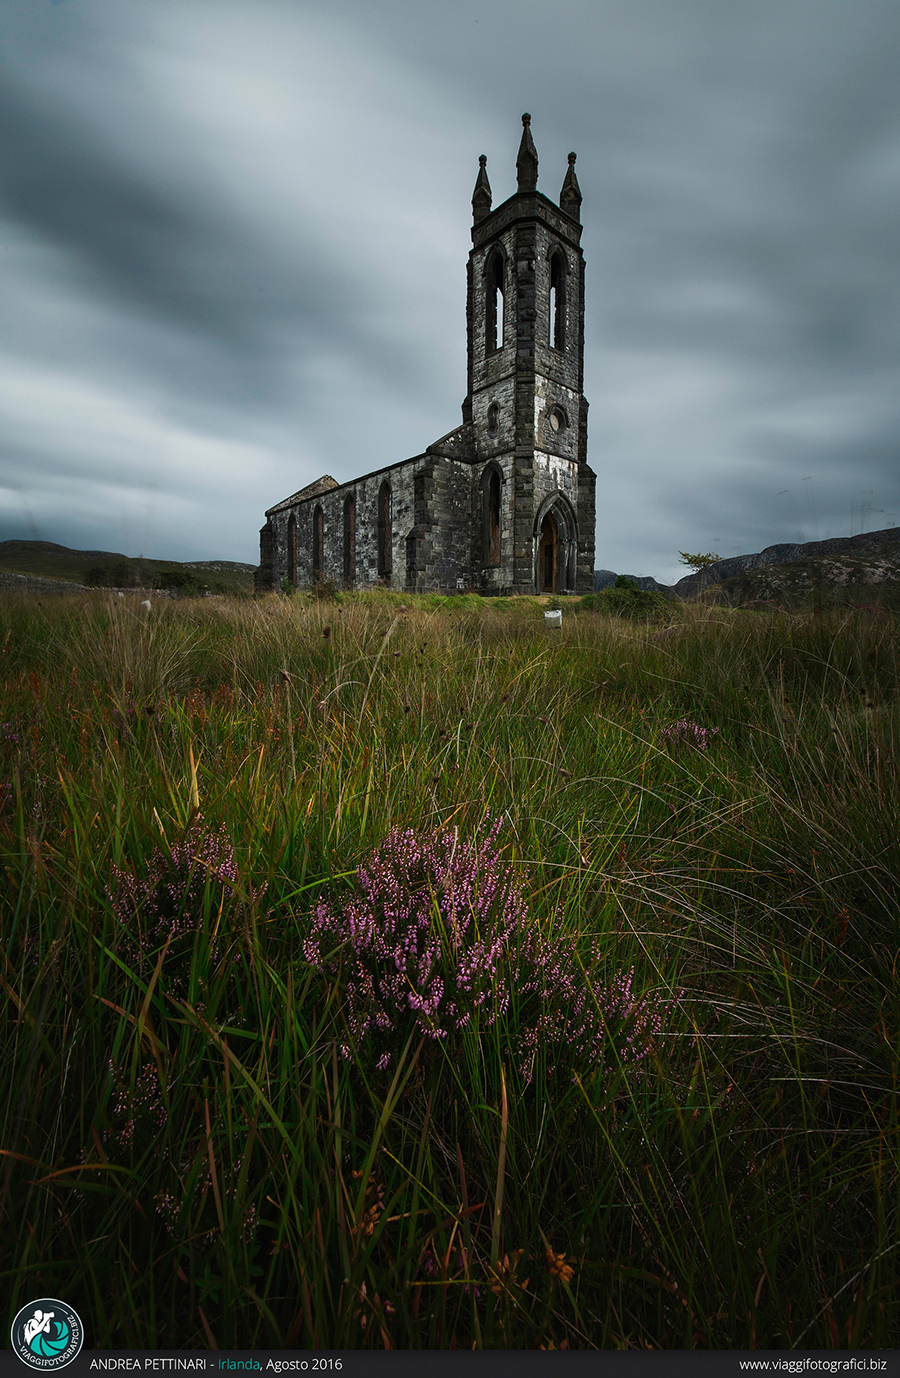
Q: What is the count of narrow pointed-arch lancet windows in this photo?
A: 7